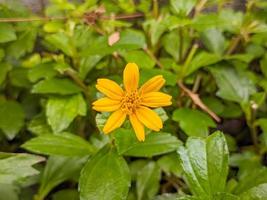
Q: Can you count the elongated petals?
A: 8